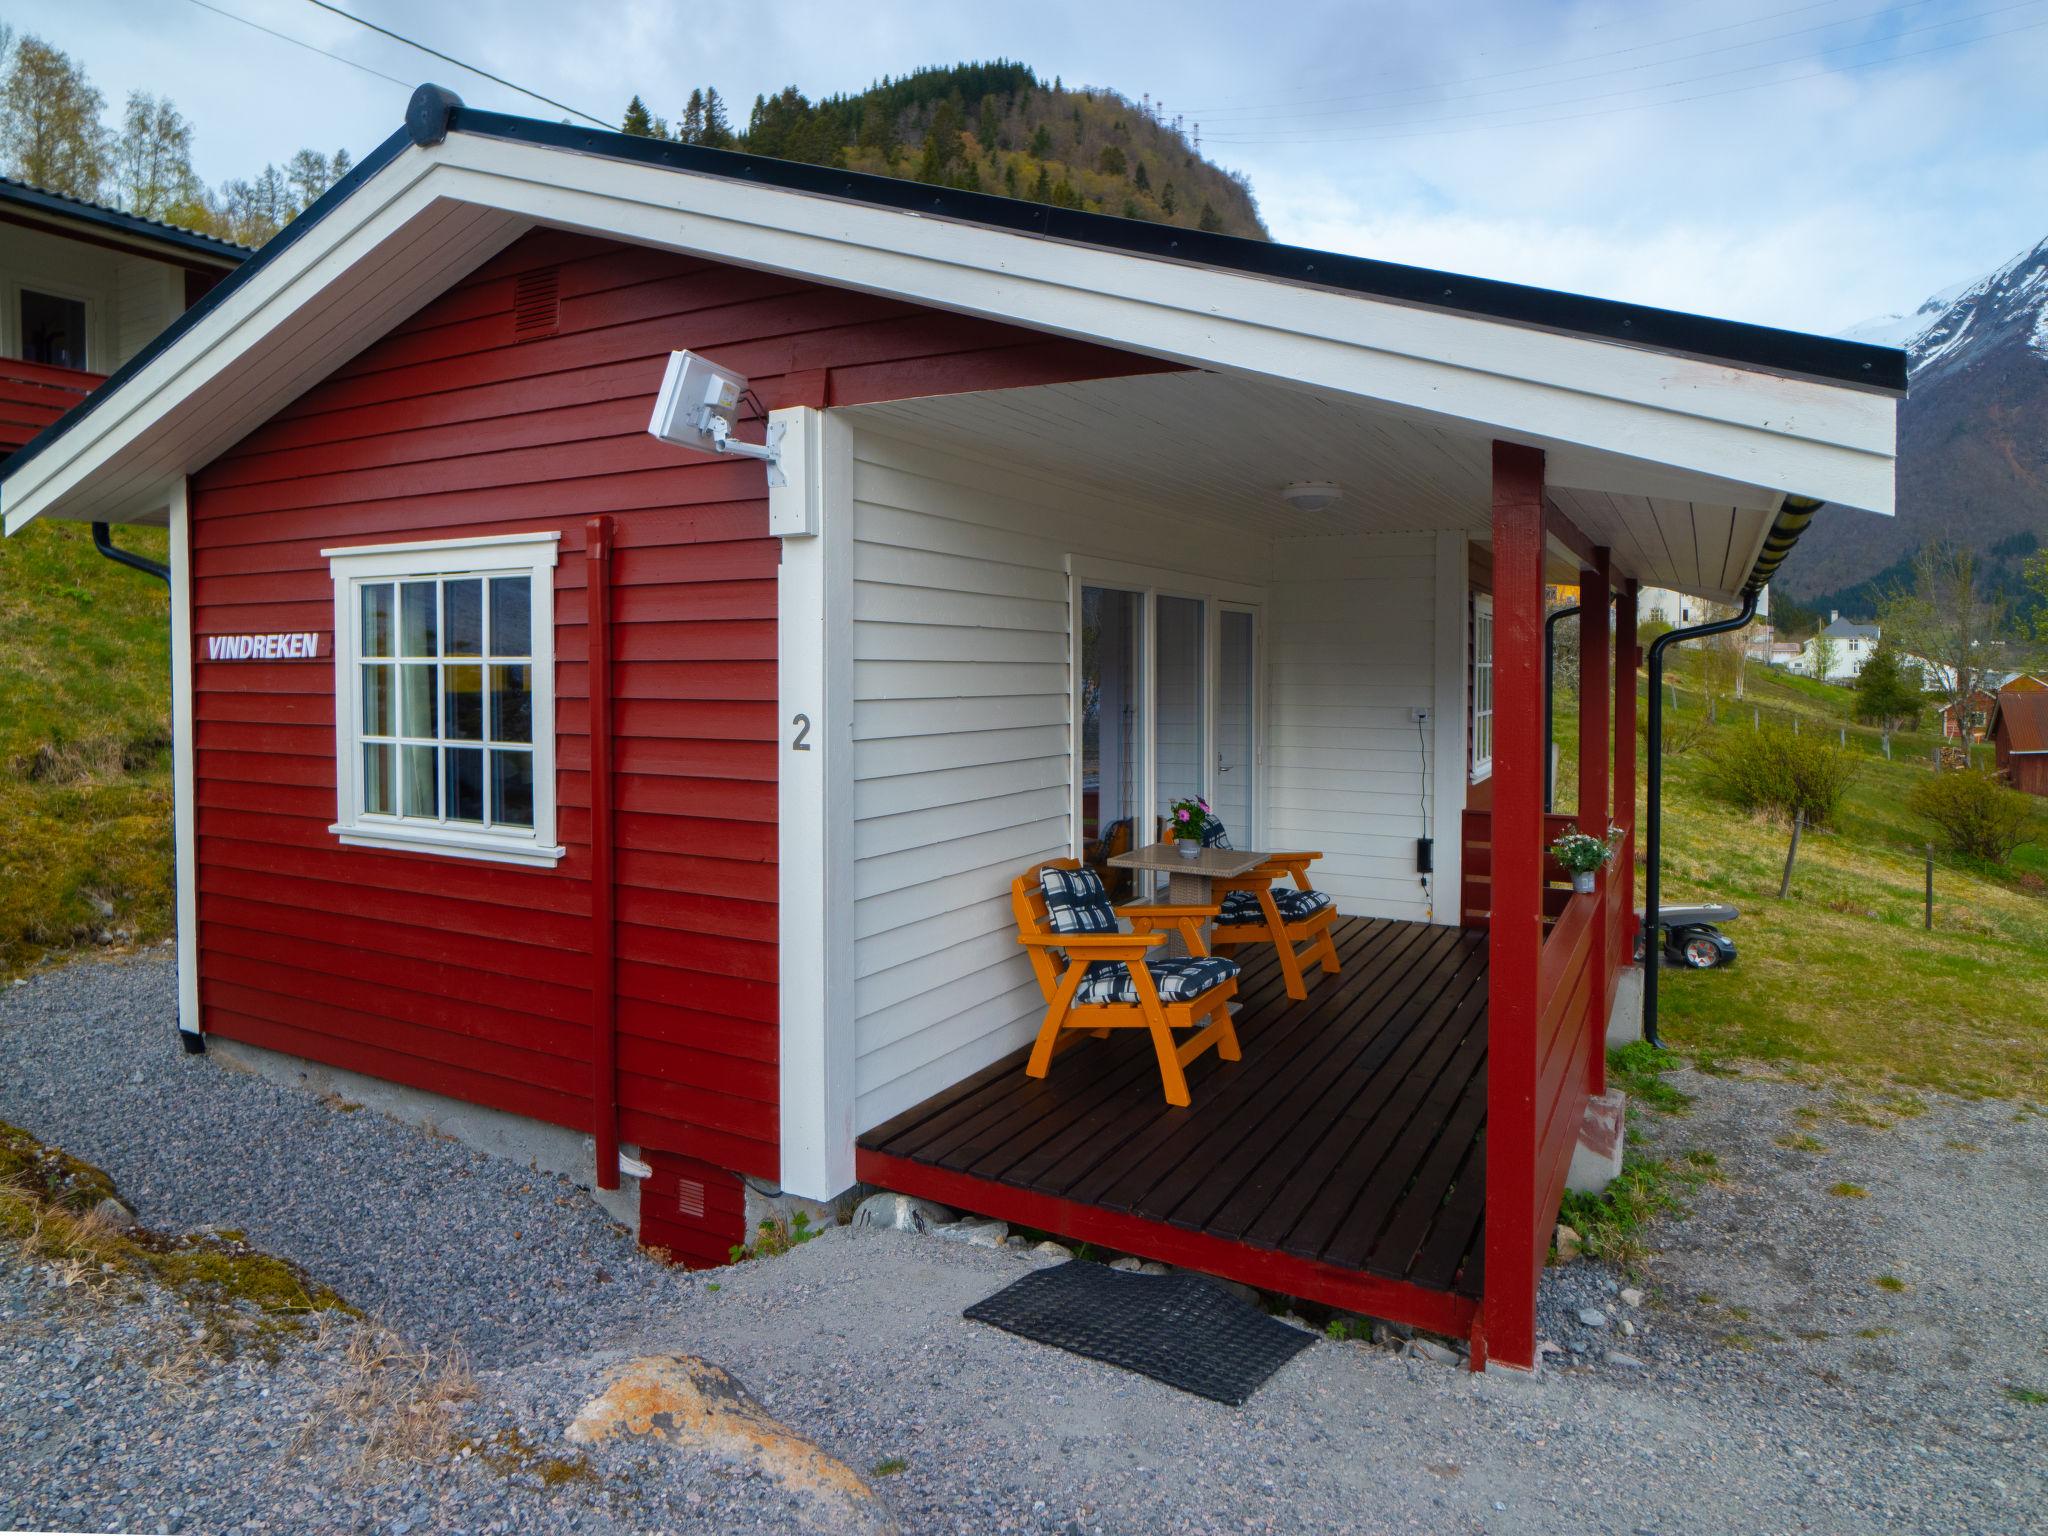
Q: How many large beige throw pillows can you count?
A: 0